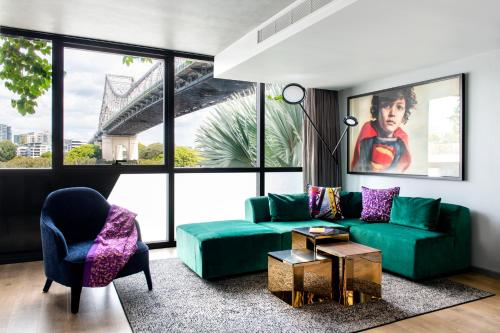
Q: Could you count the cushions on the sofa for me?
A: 4